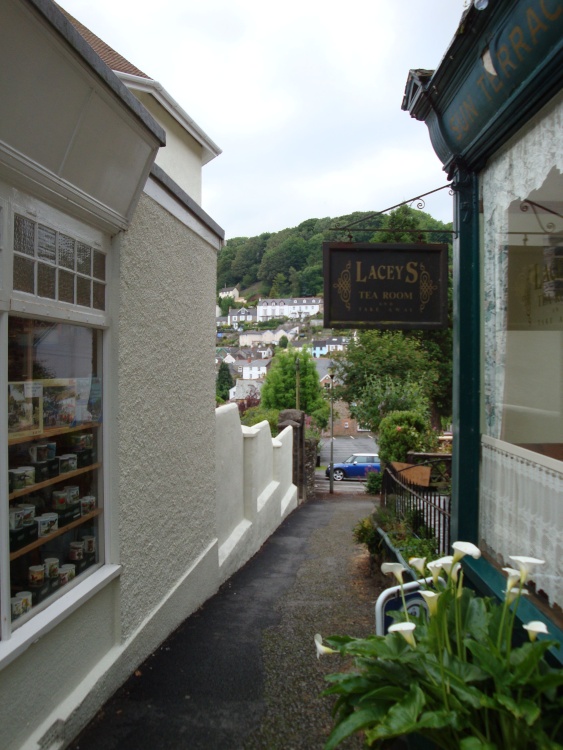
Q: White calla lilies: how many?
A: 13